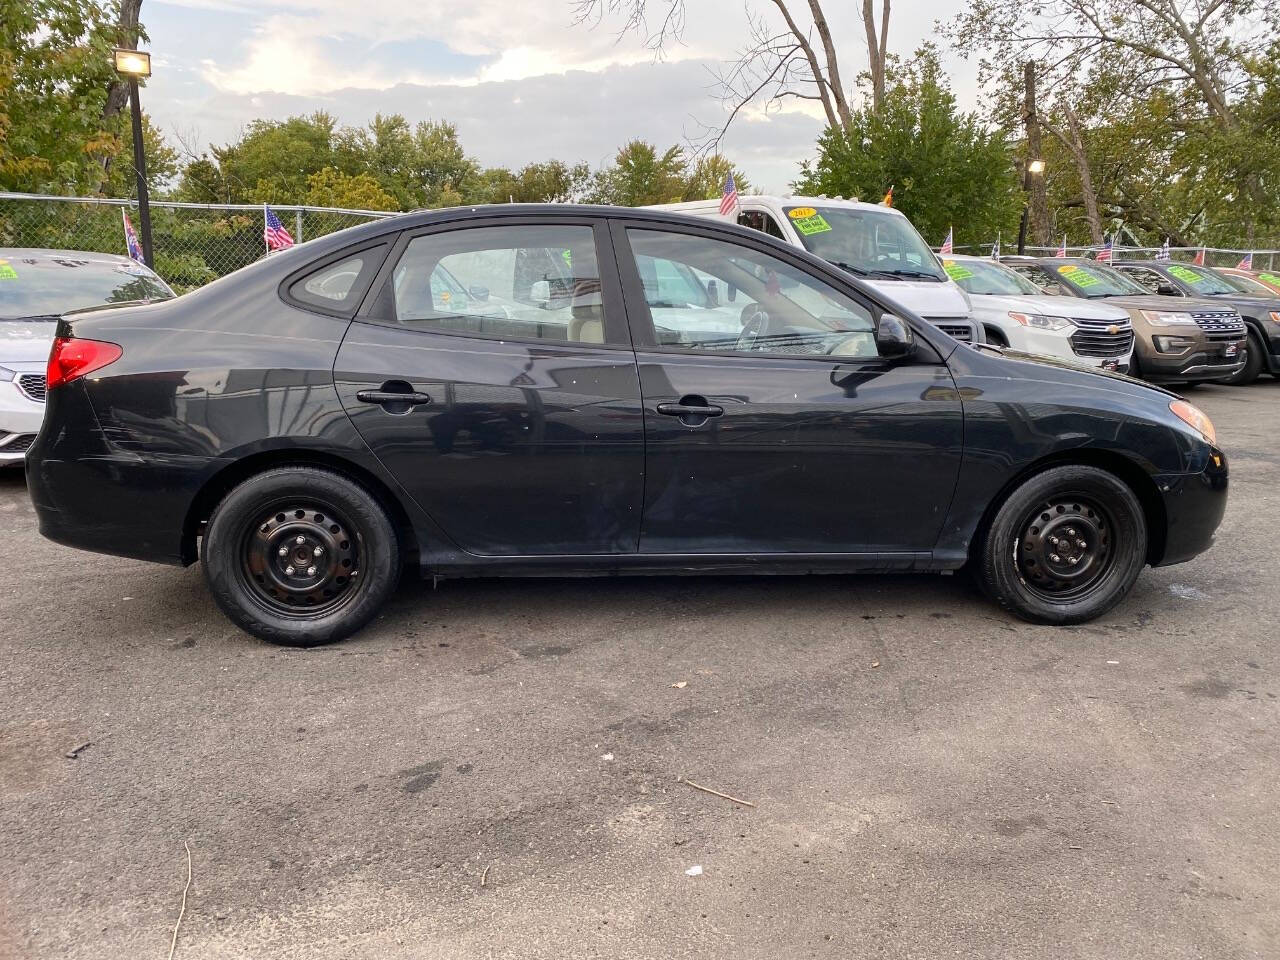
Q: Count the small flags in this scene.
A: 11